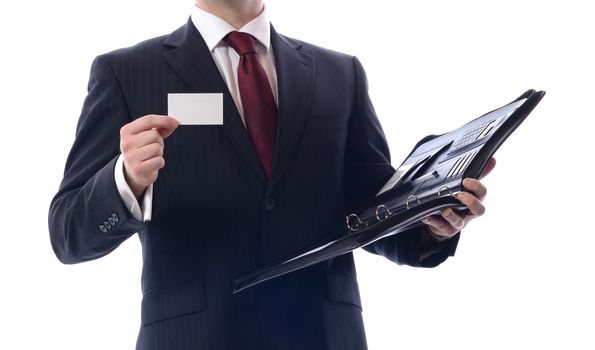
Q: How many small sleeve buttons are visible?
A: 4